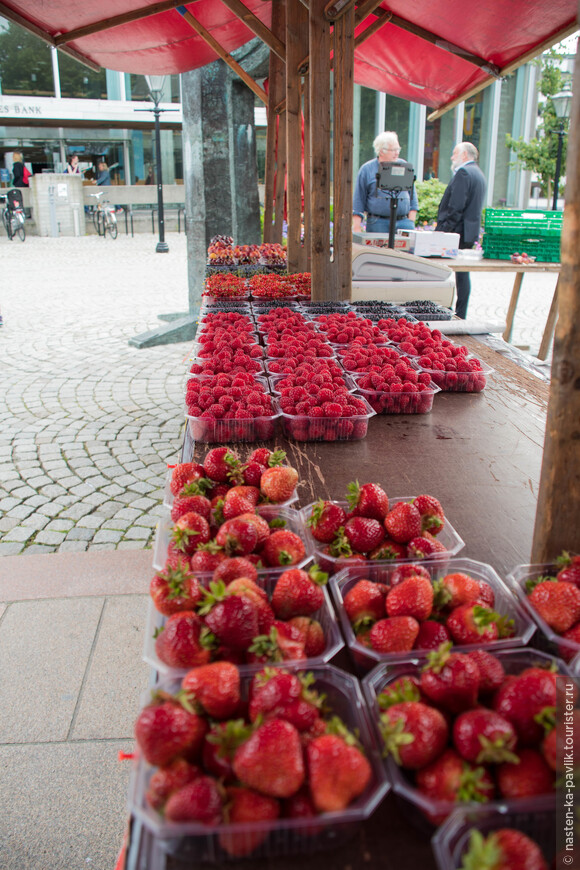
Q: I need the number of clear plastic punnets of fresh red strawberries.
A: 9